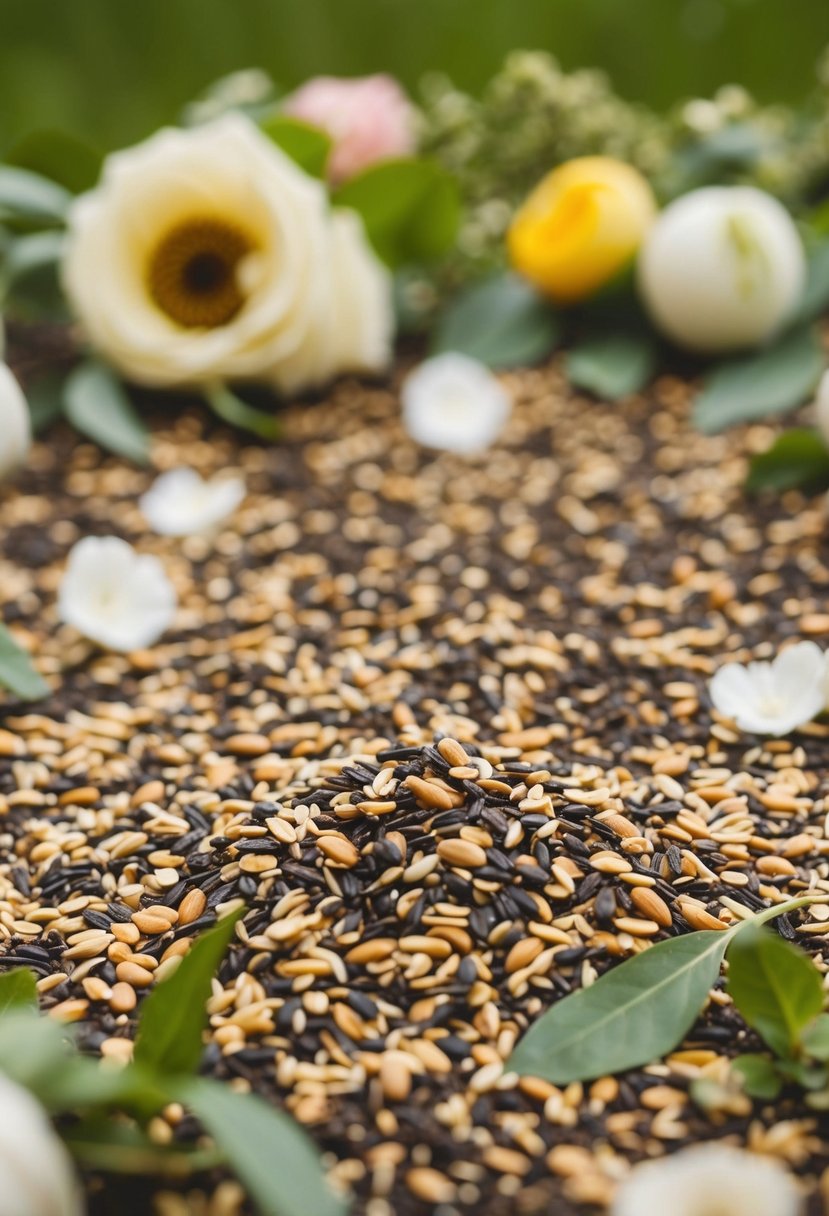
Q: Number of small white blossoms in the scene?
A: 4